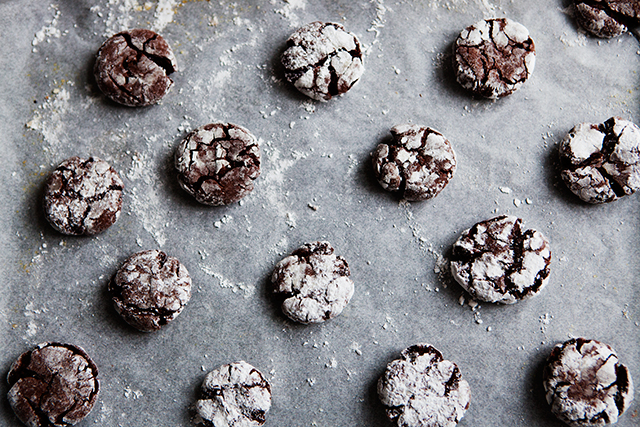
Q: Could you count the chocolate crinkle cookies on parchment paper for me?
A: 15